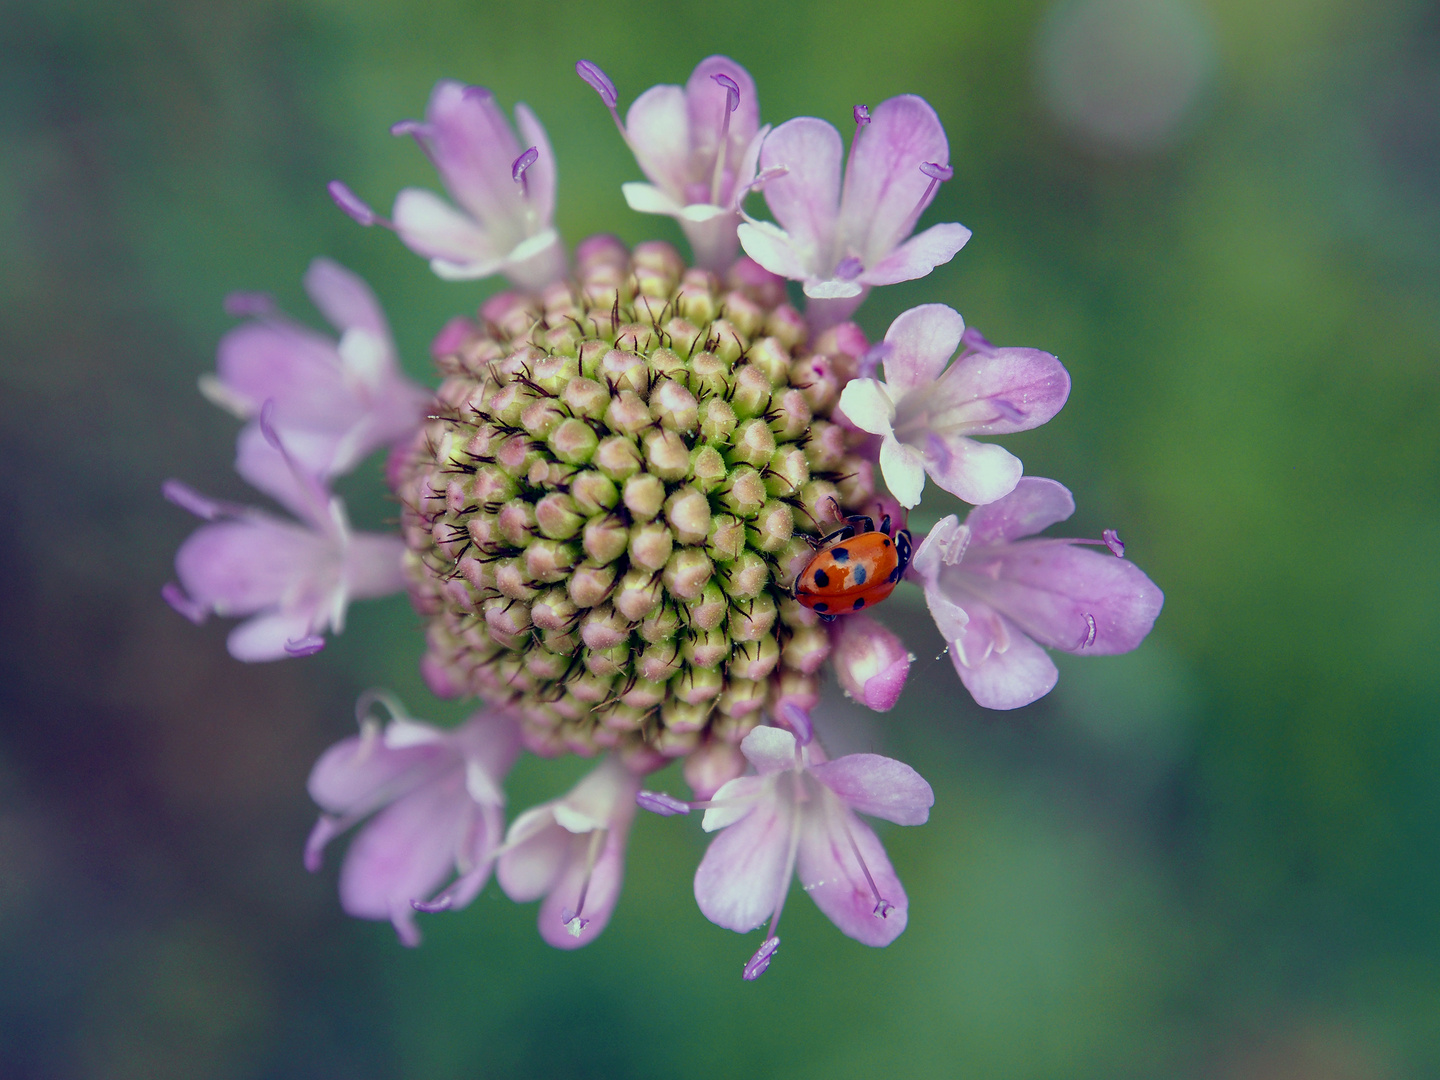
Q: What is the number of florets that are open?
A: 10